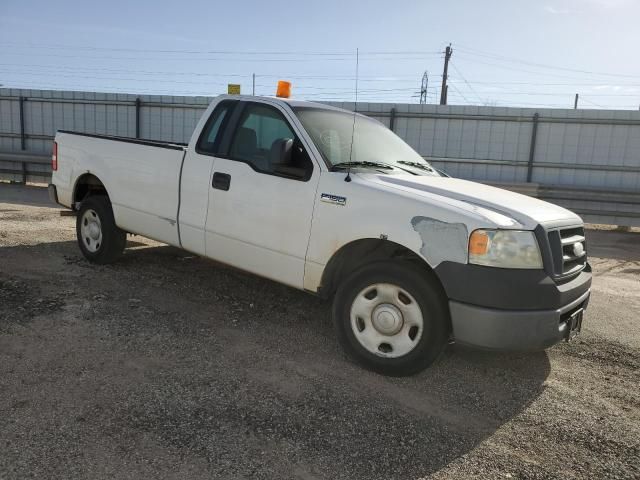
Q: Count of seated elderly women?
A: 0